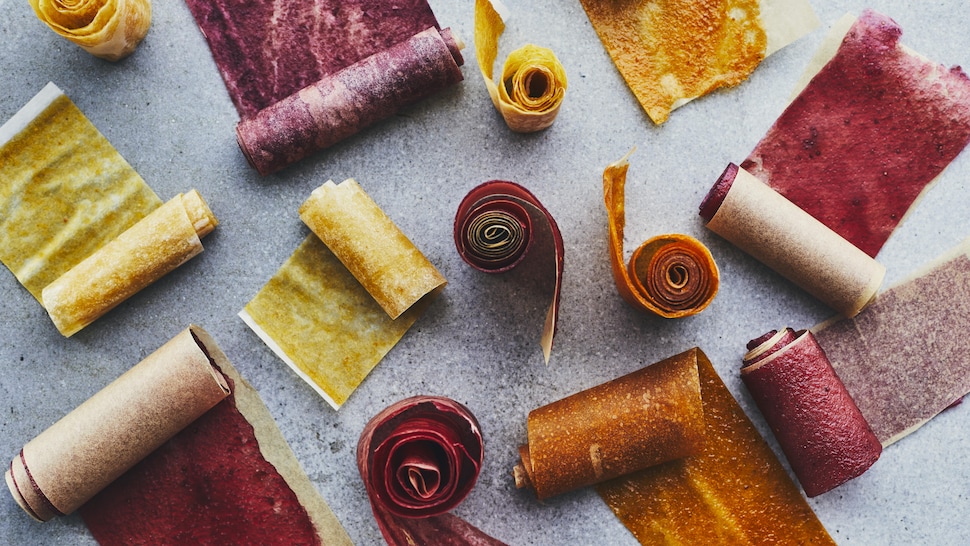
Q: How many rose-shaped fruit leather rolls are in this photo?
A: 5